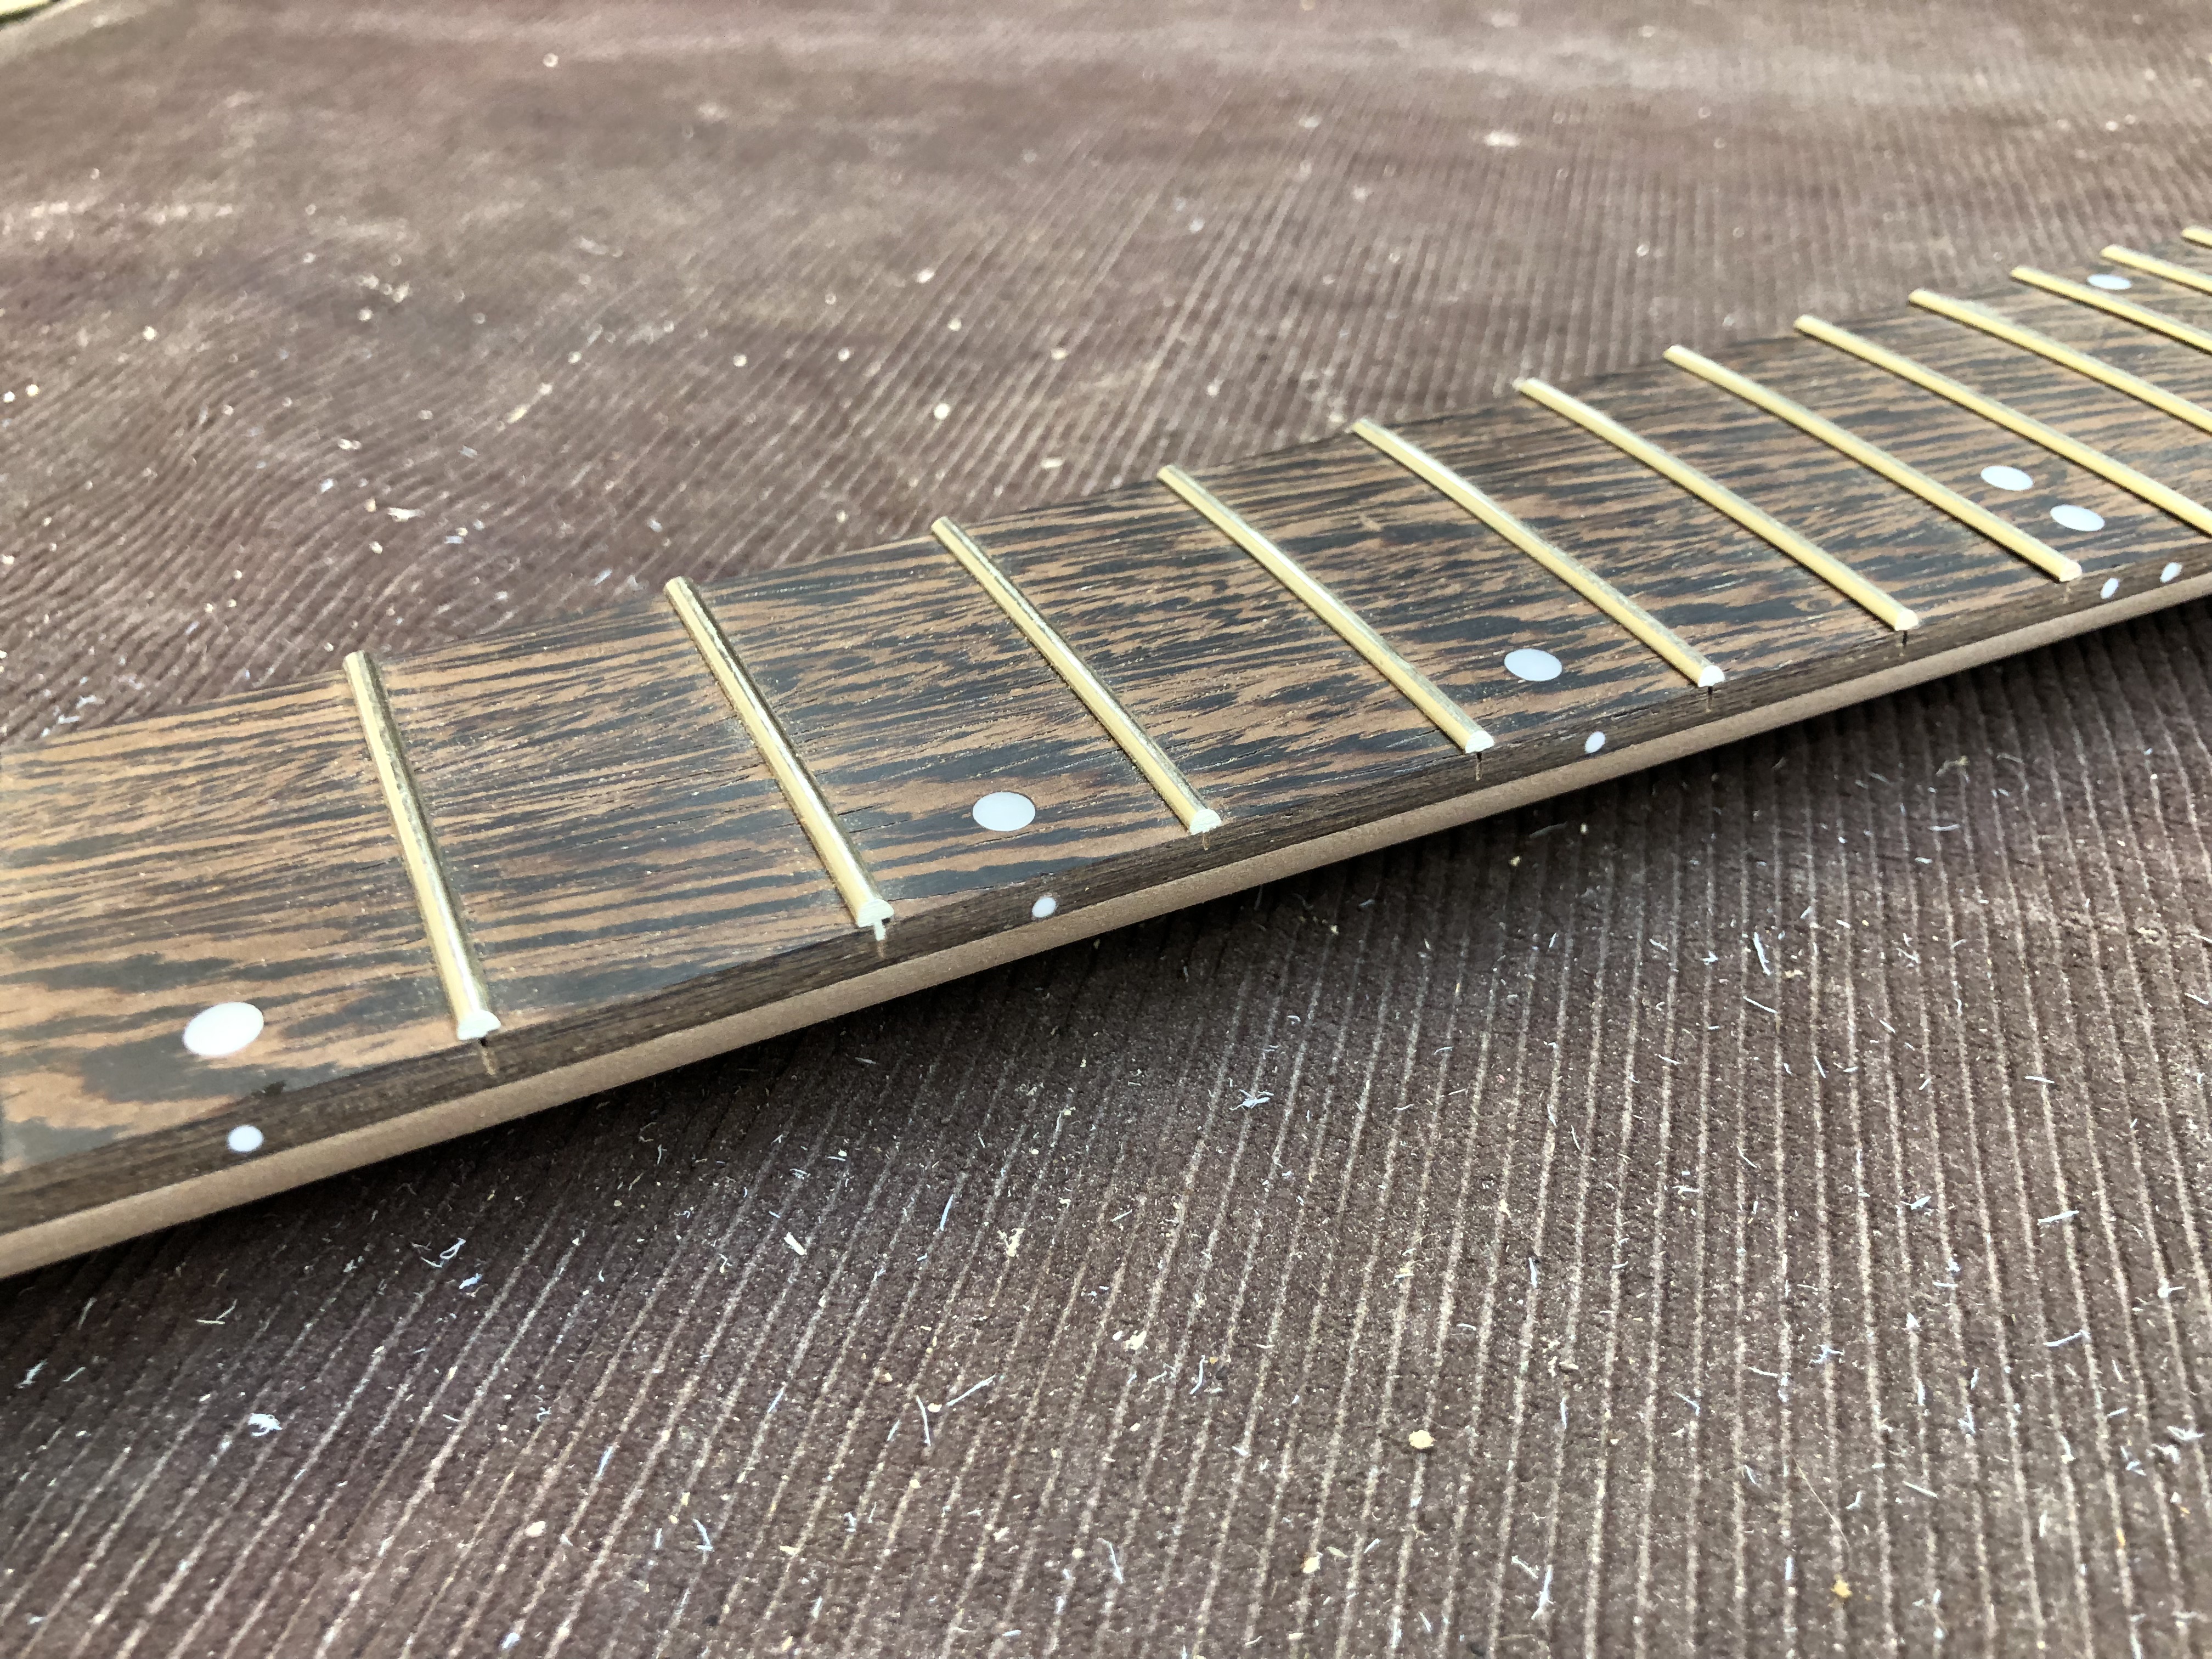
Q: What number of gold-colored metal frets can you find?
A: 12